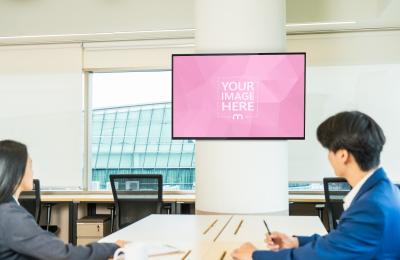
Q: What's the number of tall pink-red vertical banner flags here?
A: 0